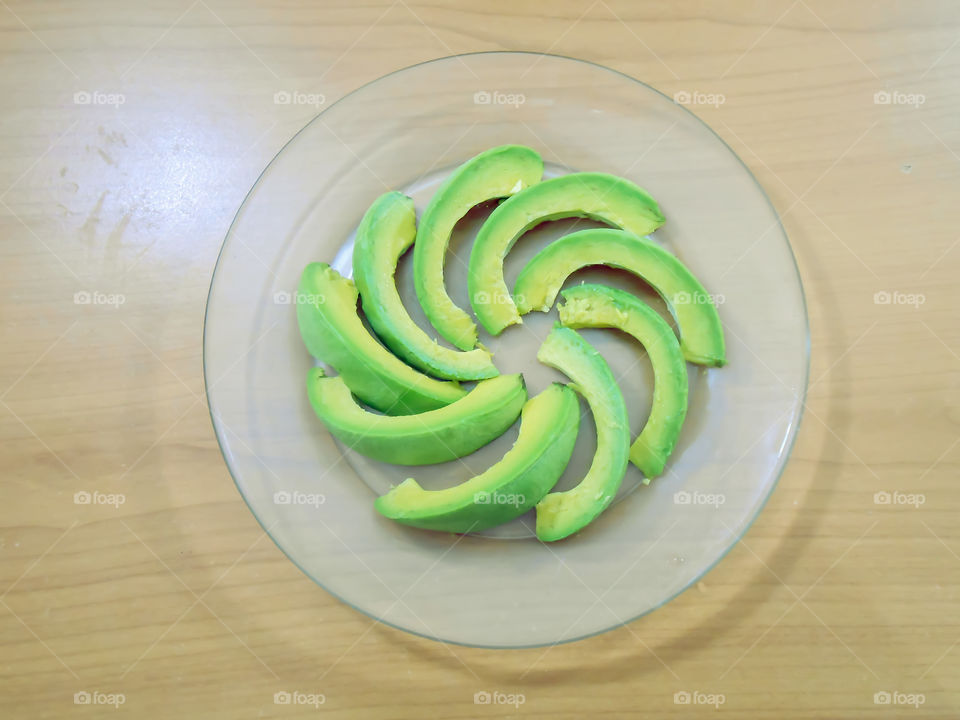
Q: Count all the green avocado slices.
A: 9